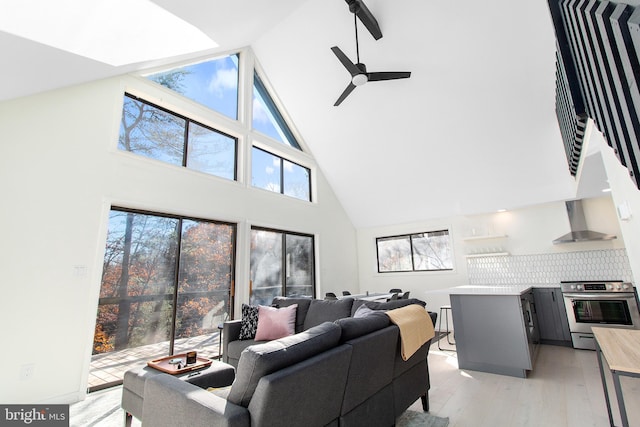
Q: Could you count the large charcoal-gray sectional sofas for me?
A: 1